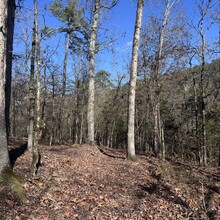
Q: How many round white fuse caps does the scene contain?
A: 0